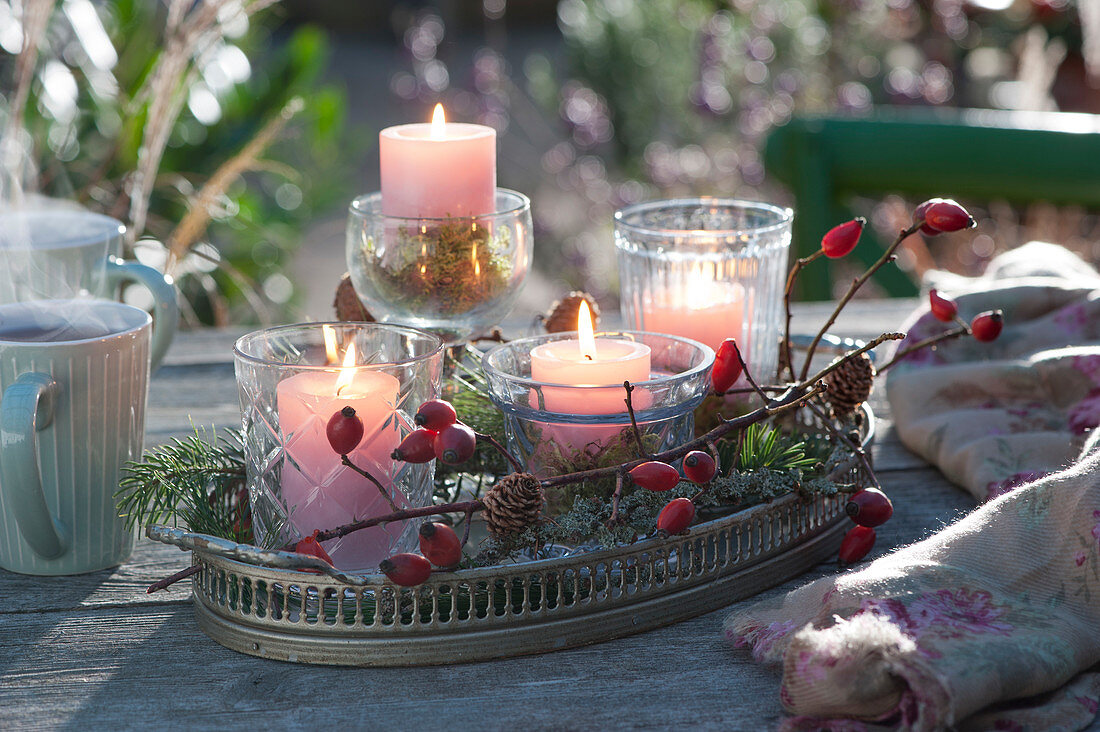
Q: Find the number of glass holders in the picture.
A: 4